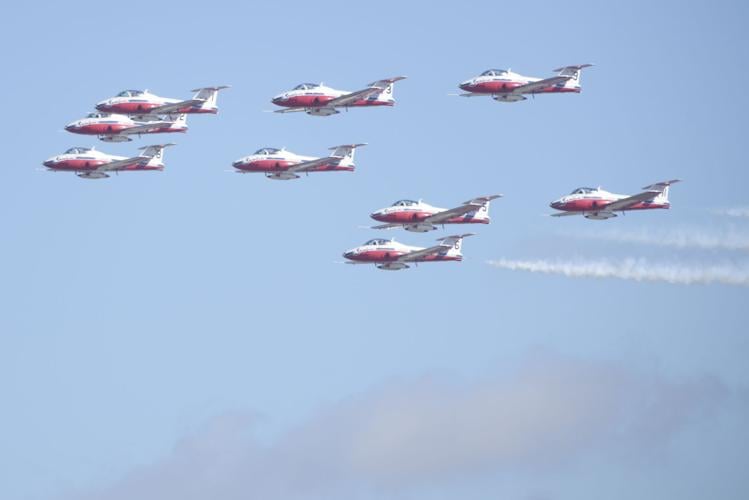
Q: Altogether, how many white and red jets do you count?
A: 9